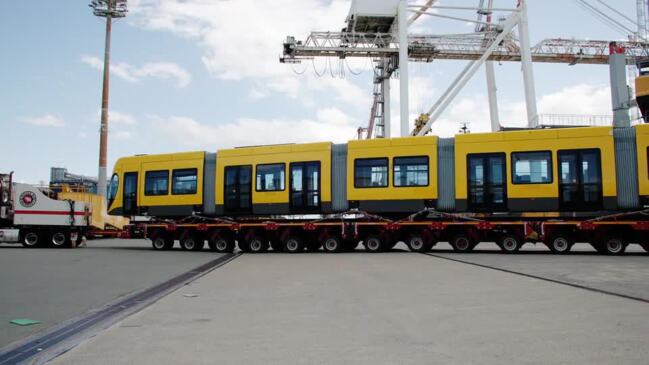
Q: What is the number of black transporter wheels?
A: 12